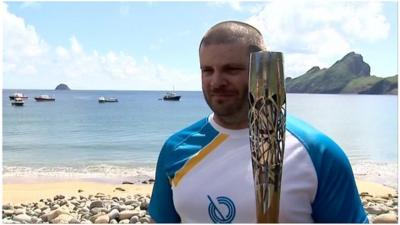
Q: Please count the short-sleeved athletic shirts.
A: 1